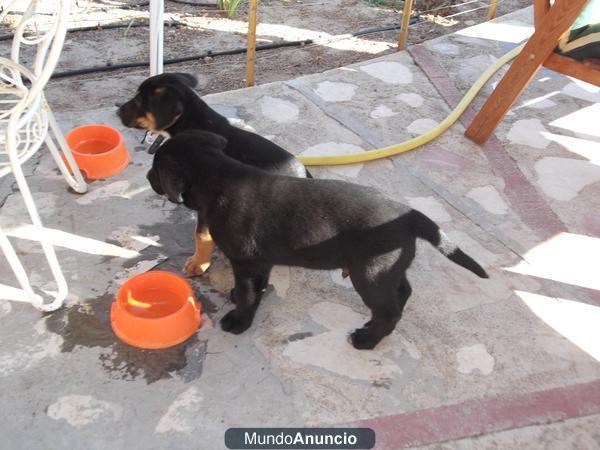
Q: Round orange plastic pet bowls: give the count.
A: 2